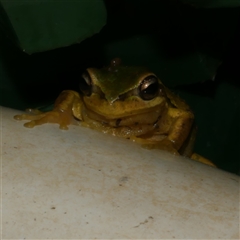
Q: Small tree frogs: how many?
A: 1